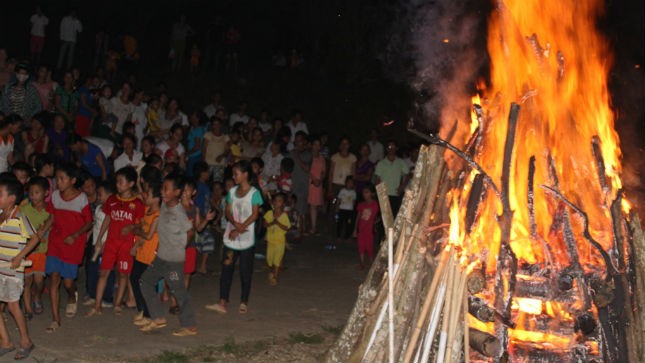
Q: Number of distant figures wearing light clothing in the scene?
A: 2